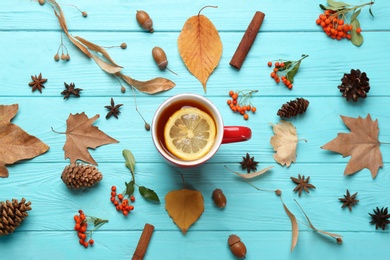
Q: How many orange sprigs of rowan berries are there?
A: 5